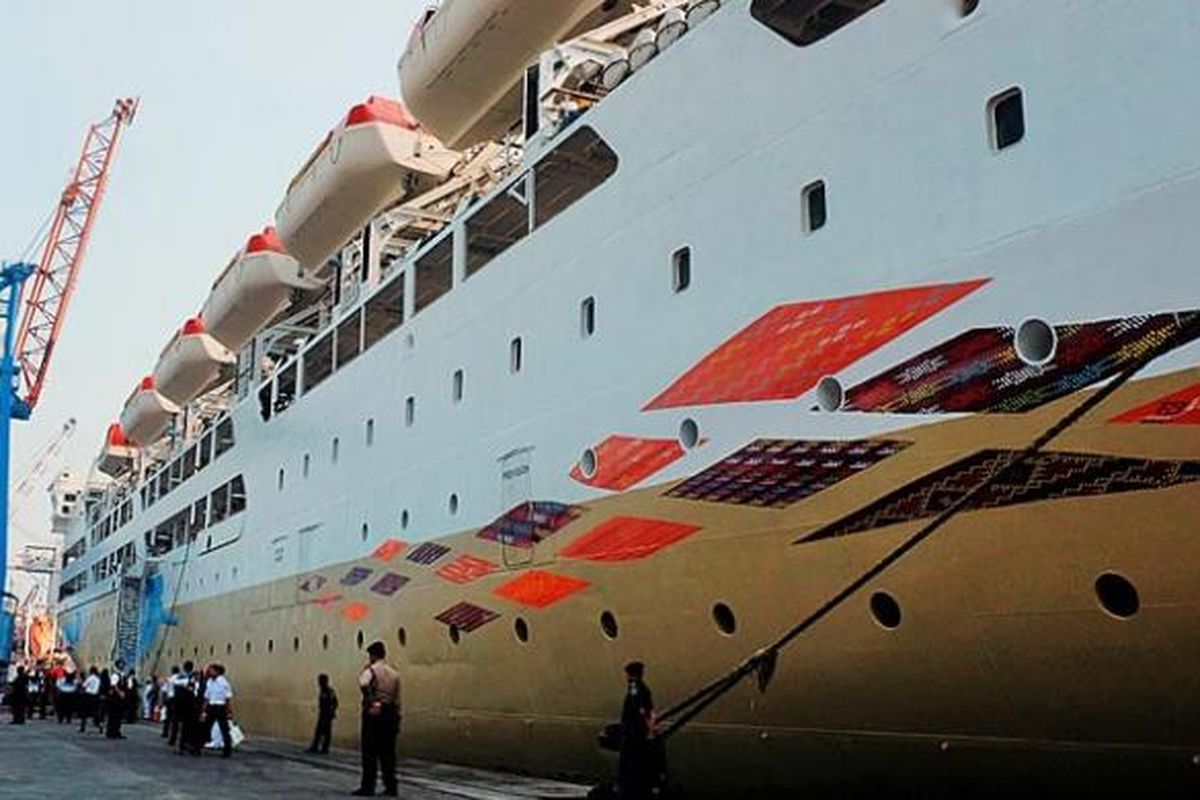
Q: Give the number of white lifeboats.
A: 6